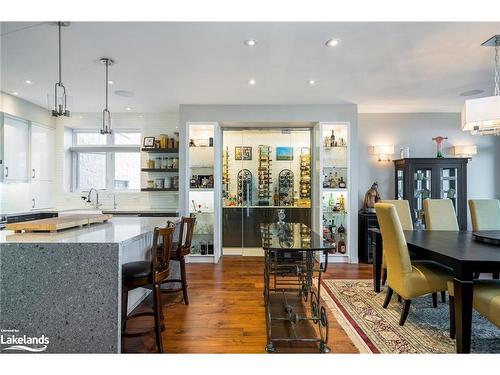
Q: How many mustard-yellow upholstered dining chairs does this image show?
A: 5